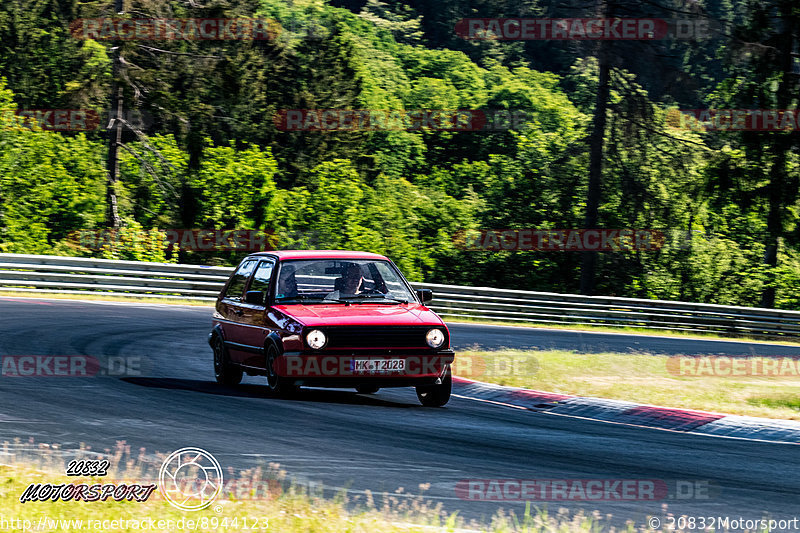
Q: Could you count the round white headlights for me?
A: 2